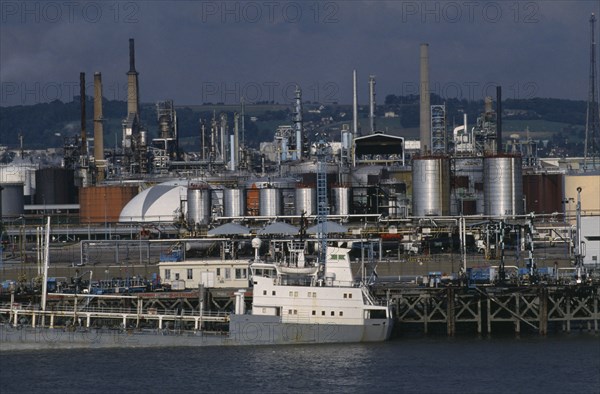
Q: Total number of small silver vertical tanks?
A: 5